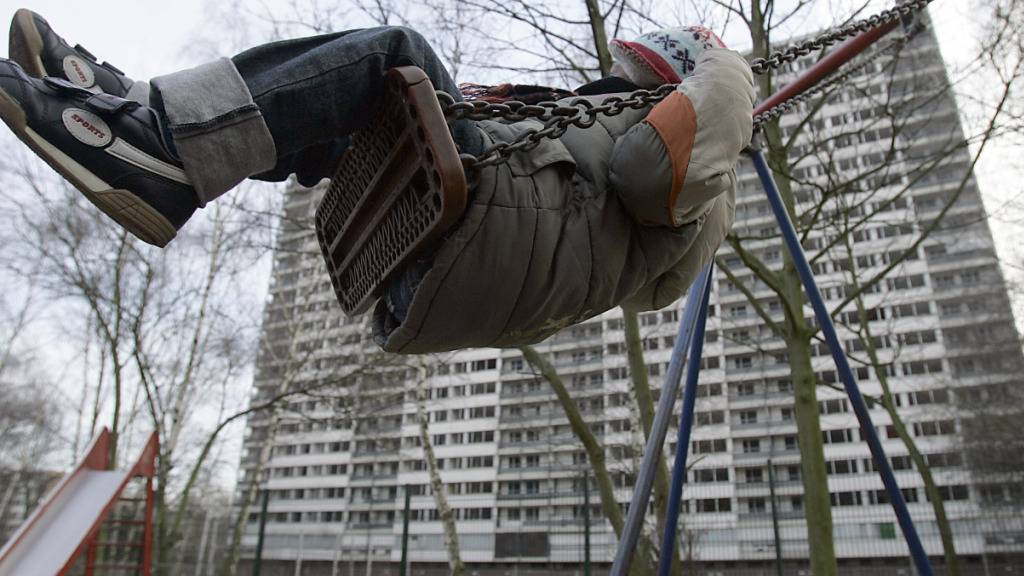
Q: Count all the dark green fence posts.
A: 4